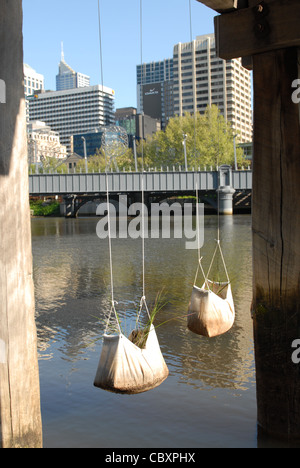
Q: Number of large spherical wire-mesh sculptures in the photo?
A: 1